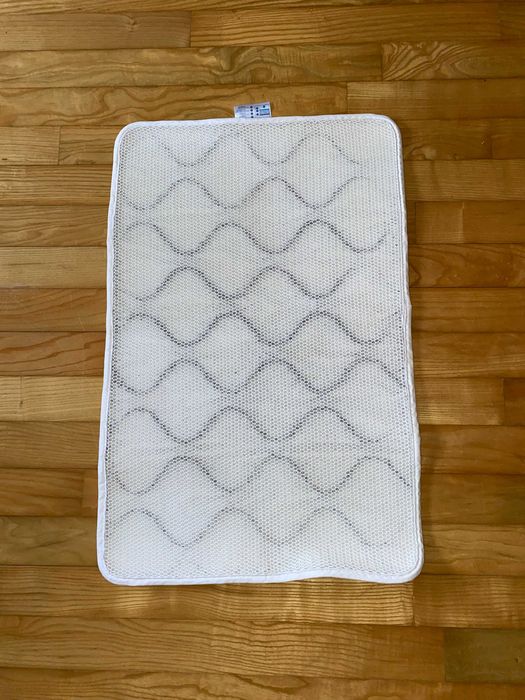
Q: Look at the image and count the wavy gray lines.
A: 9